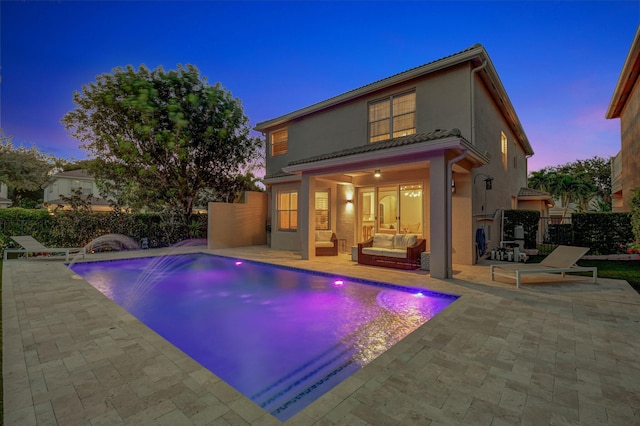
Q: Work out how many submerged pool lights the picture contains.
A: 3